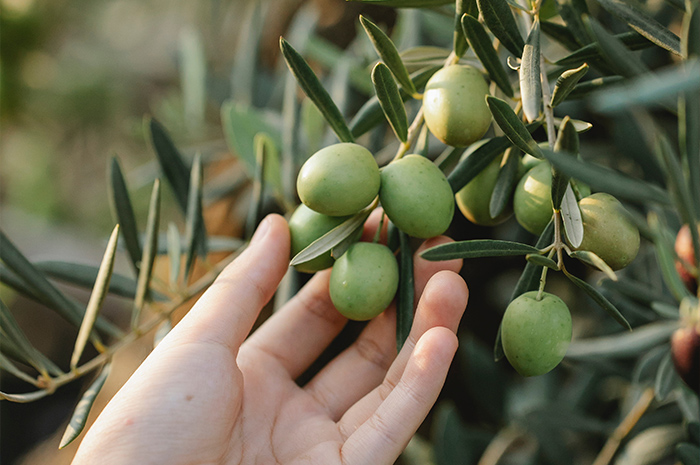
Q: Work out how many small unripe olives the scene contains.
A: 9